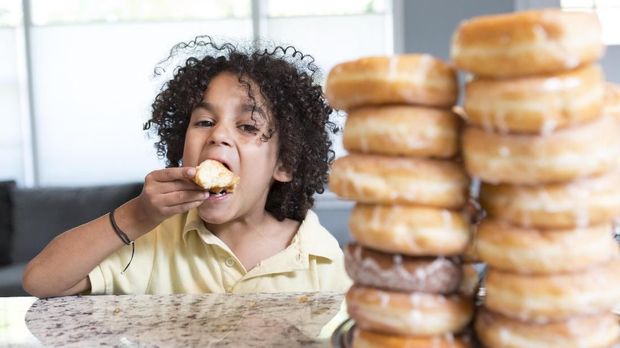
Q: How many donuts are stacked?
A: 14